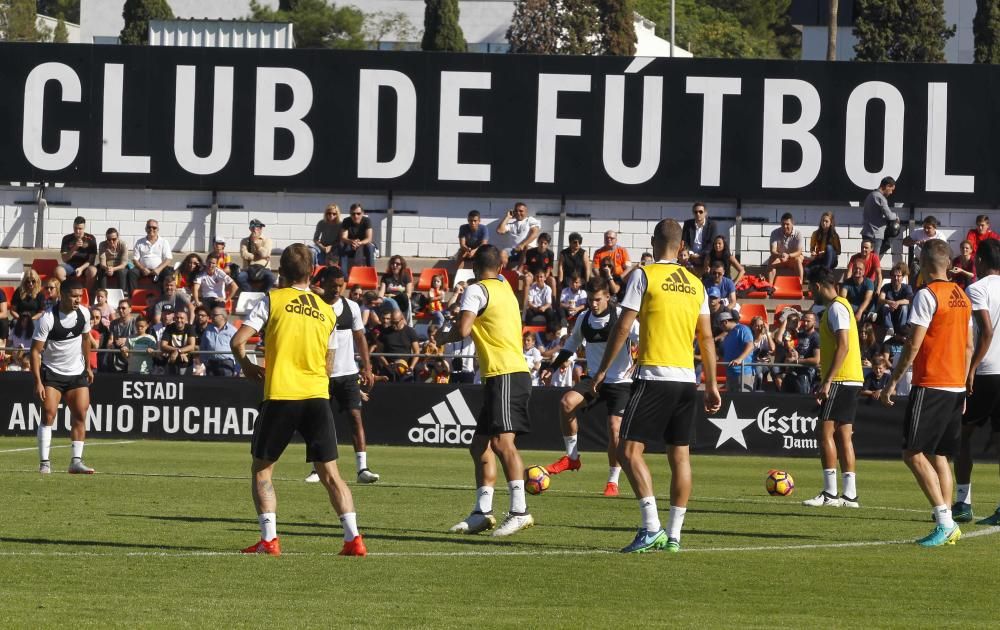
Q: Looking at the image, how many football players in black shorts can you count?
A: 9